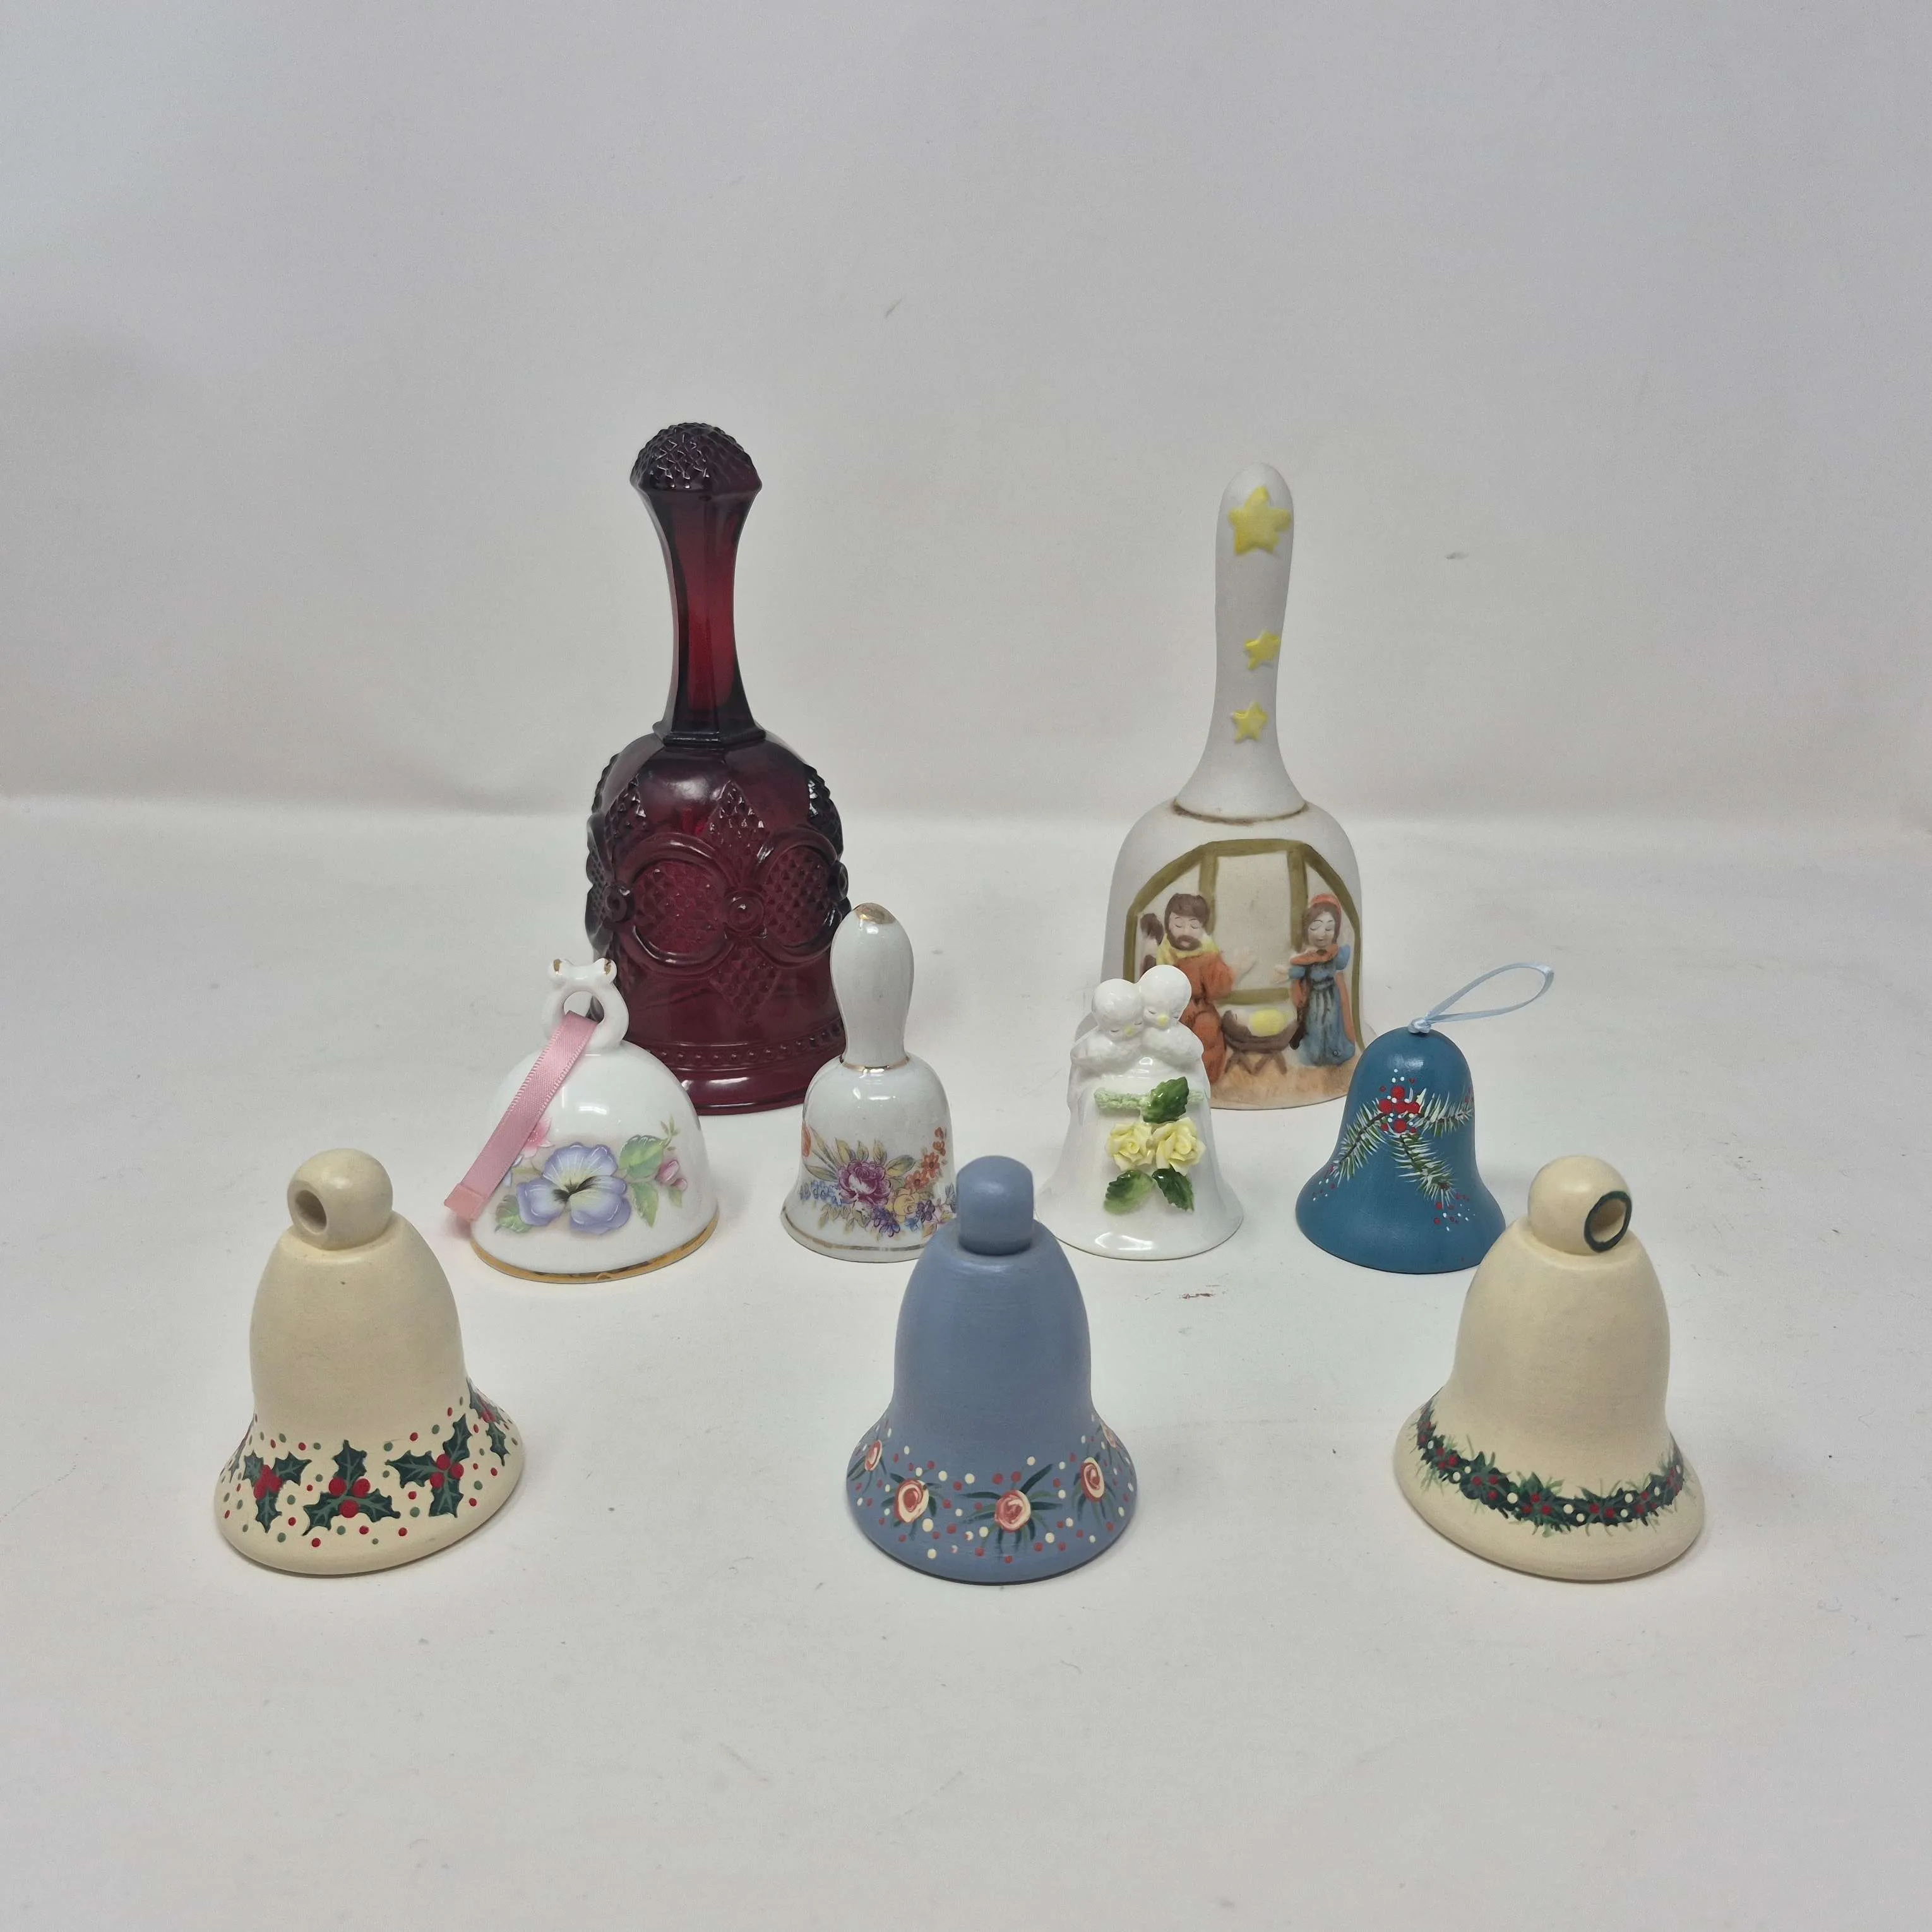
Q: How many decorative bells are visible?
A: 9